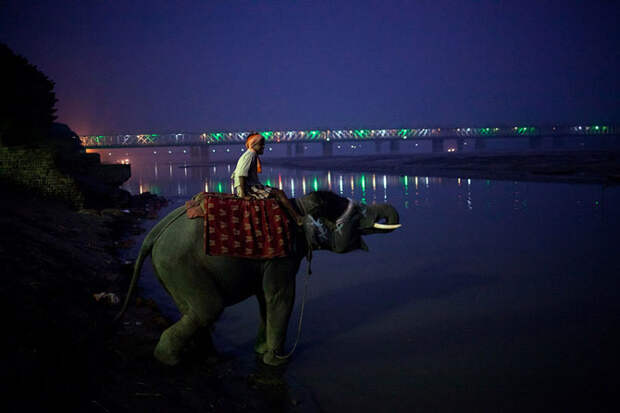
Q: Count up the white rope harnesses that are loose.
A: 1